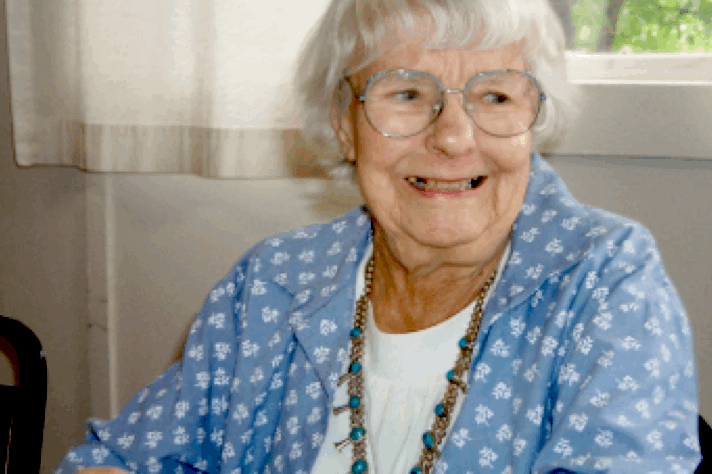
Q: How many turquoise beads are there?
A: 10